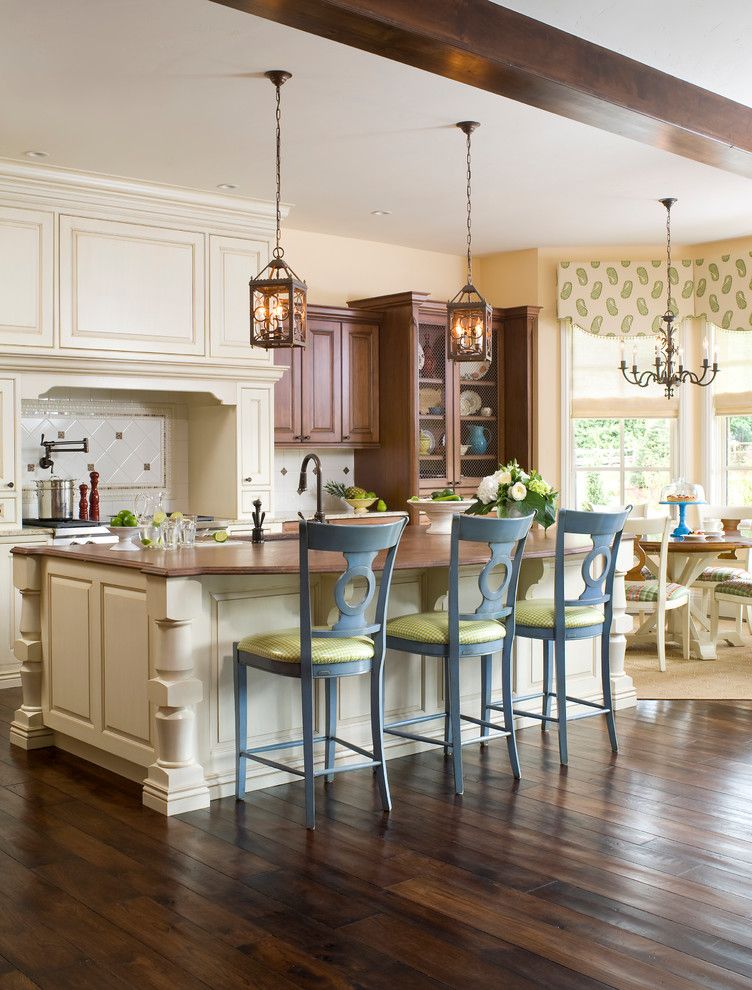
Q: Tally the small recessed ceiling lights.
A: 3